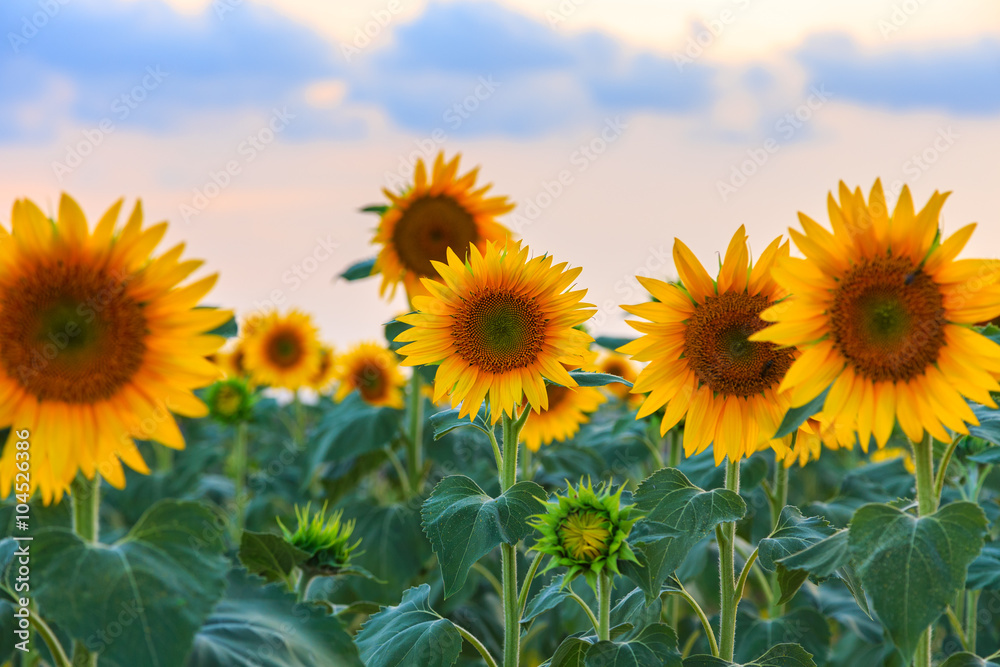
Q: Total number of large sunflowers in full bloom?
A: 5